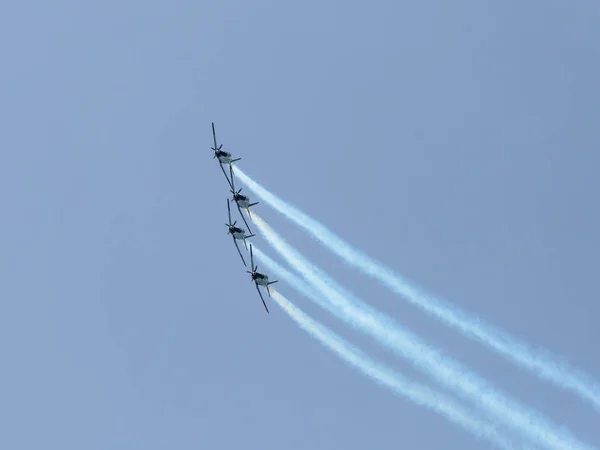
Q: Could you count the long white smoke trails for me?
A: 4